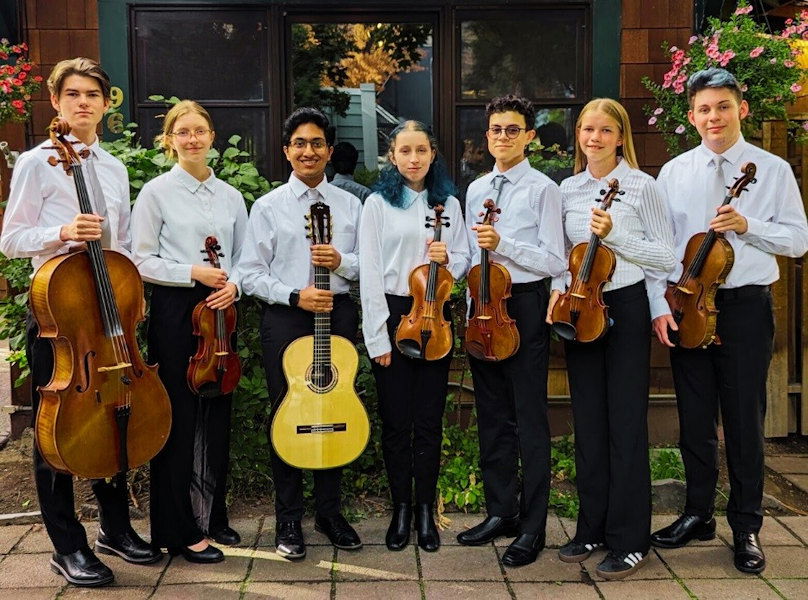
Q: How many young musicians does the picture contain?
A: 7